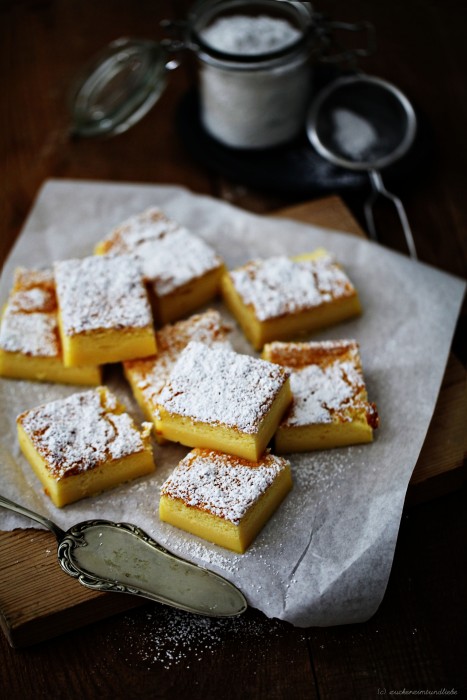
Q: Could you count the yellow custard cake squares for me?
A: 9